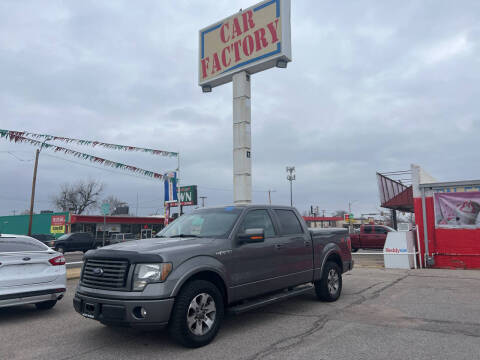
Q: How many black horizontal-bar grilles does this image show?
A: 1